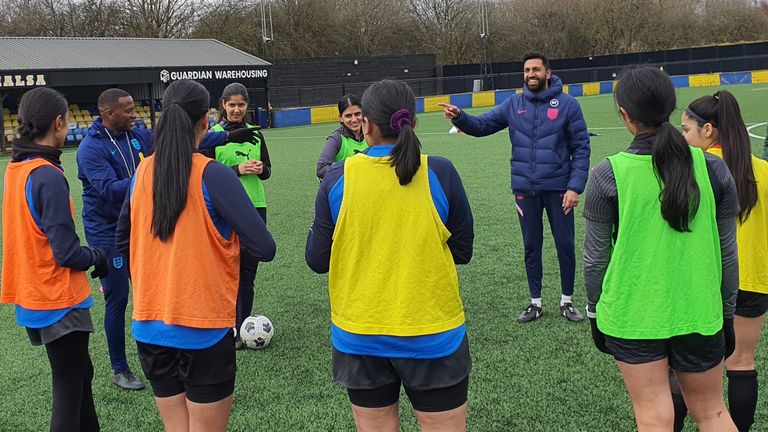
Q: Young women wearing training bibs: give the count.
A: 7